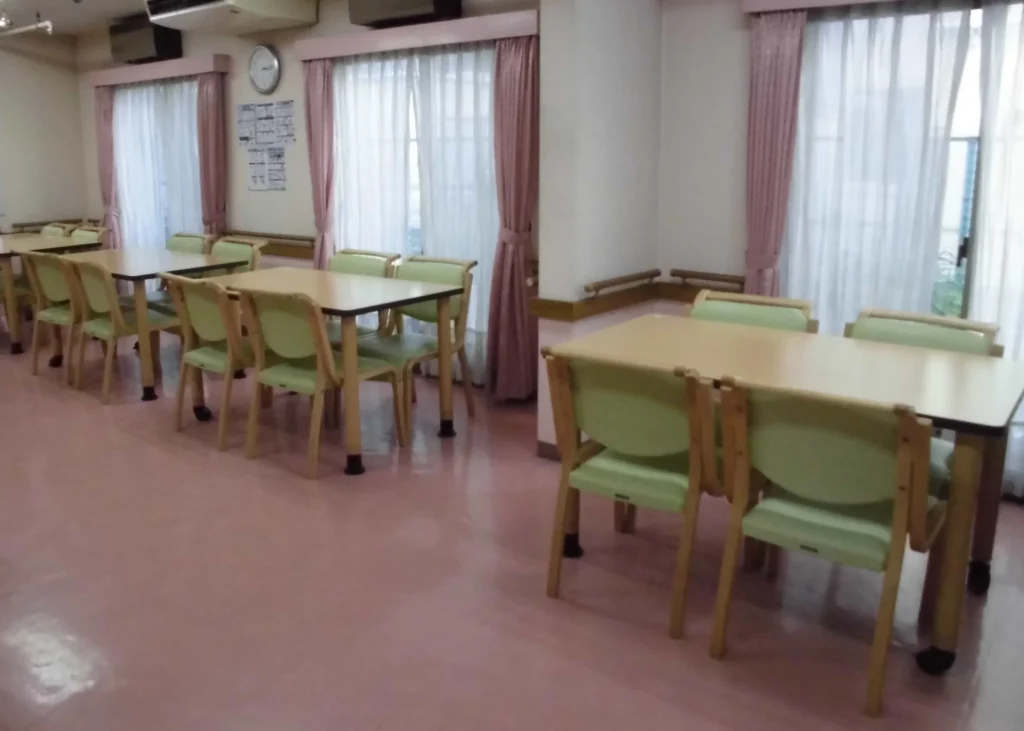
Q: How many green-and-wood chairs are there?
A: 14